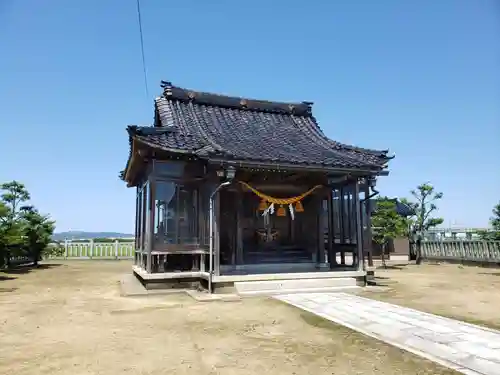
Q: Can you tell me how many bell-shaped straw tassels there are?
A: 3